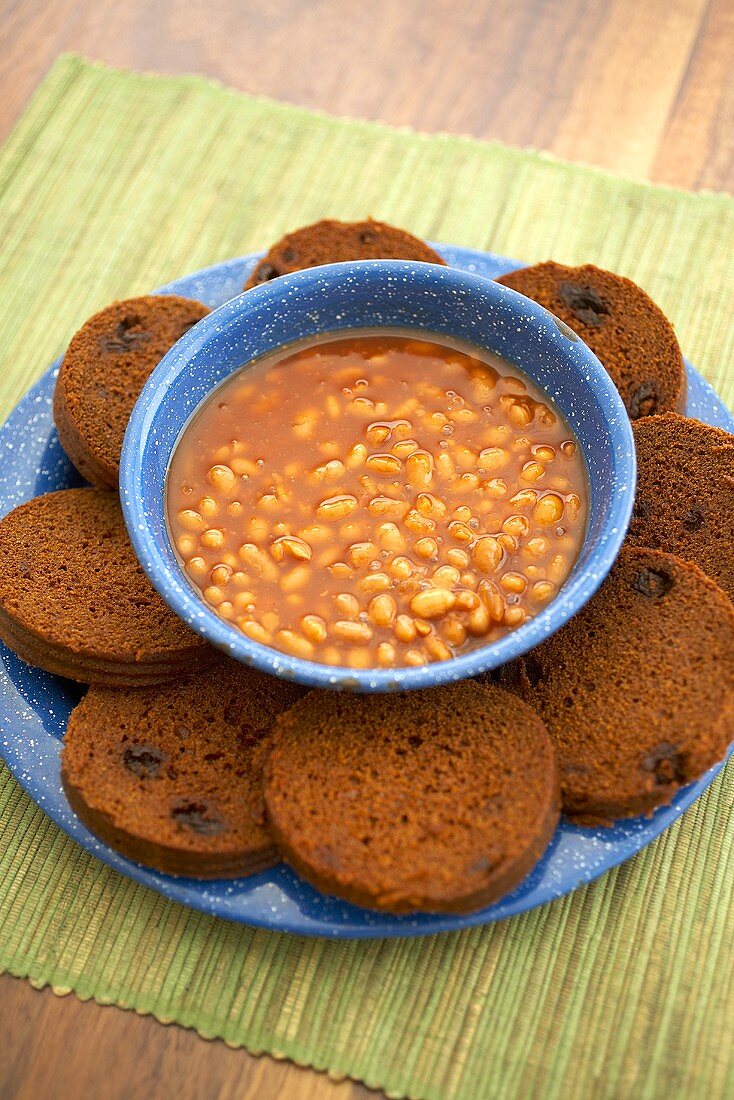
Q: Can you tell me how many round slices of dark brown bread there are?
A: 8